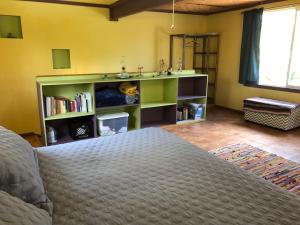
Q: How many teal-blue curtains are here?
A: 1